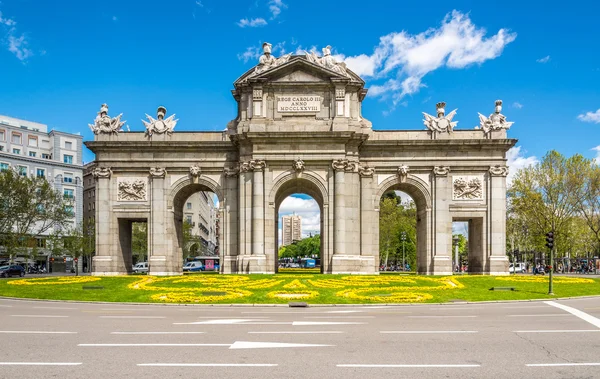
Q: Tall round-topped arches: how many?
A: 3